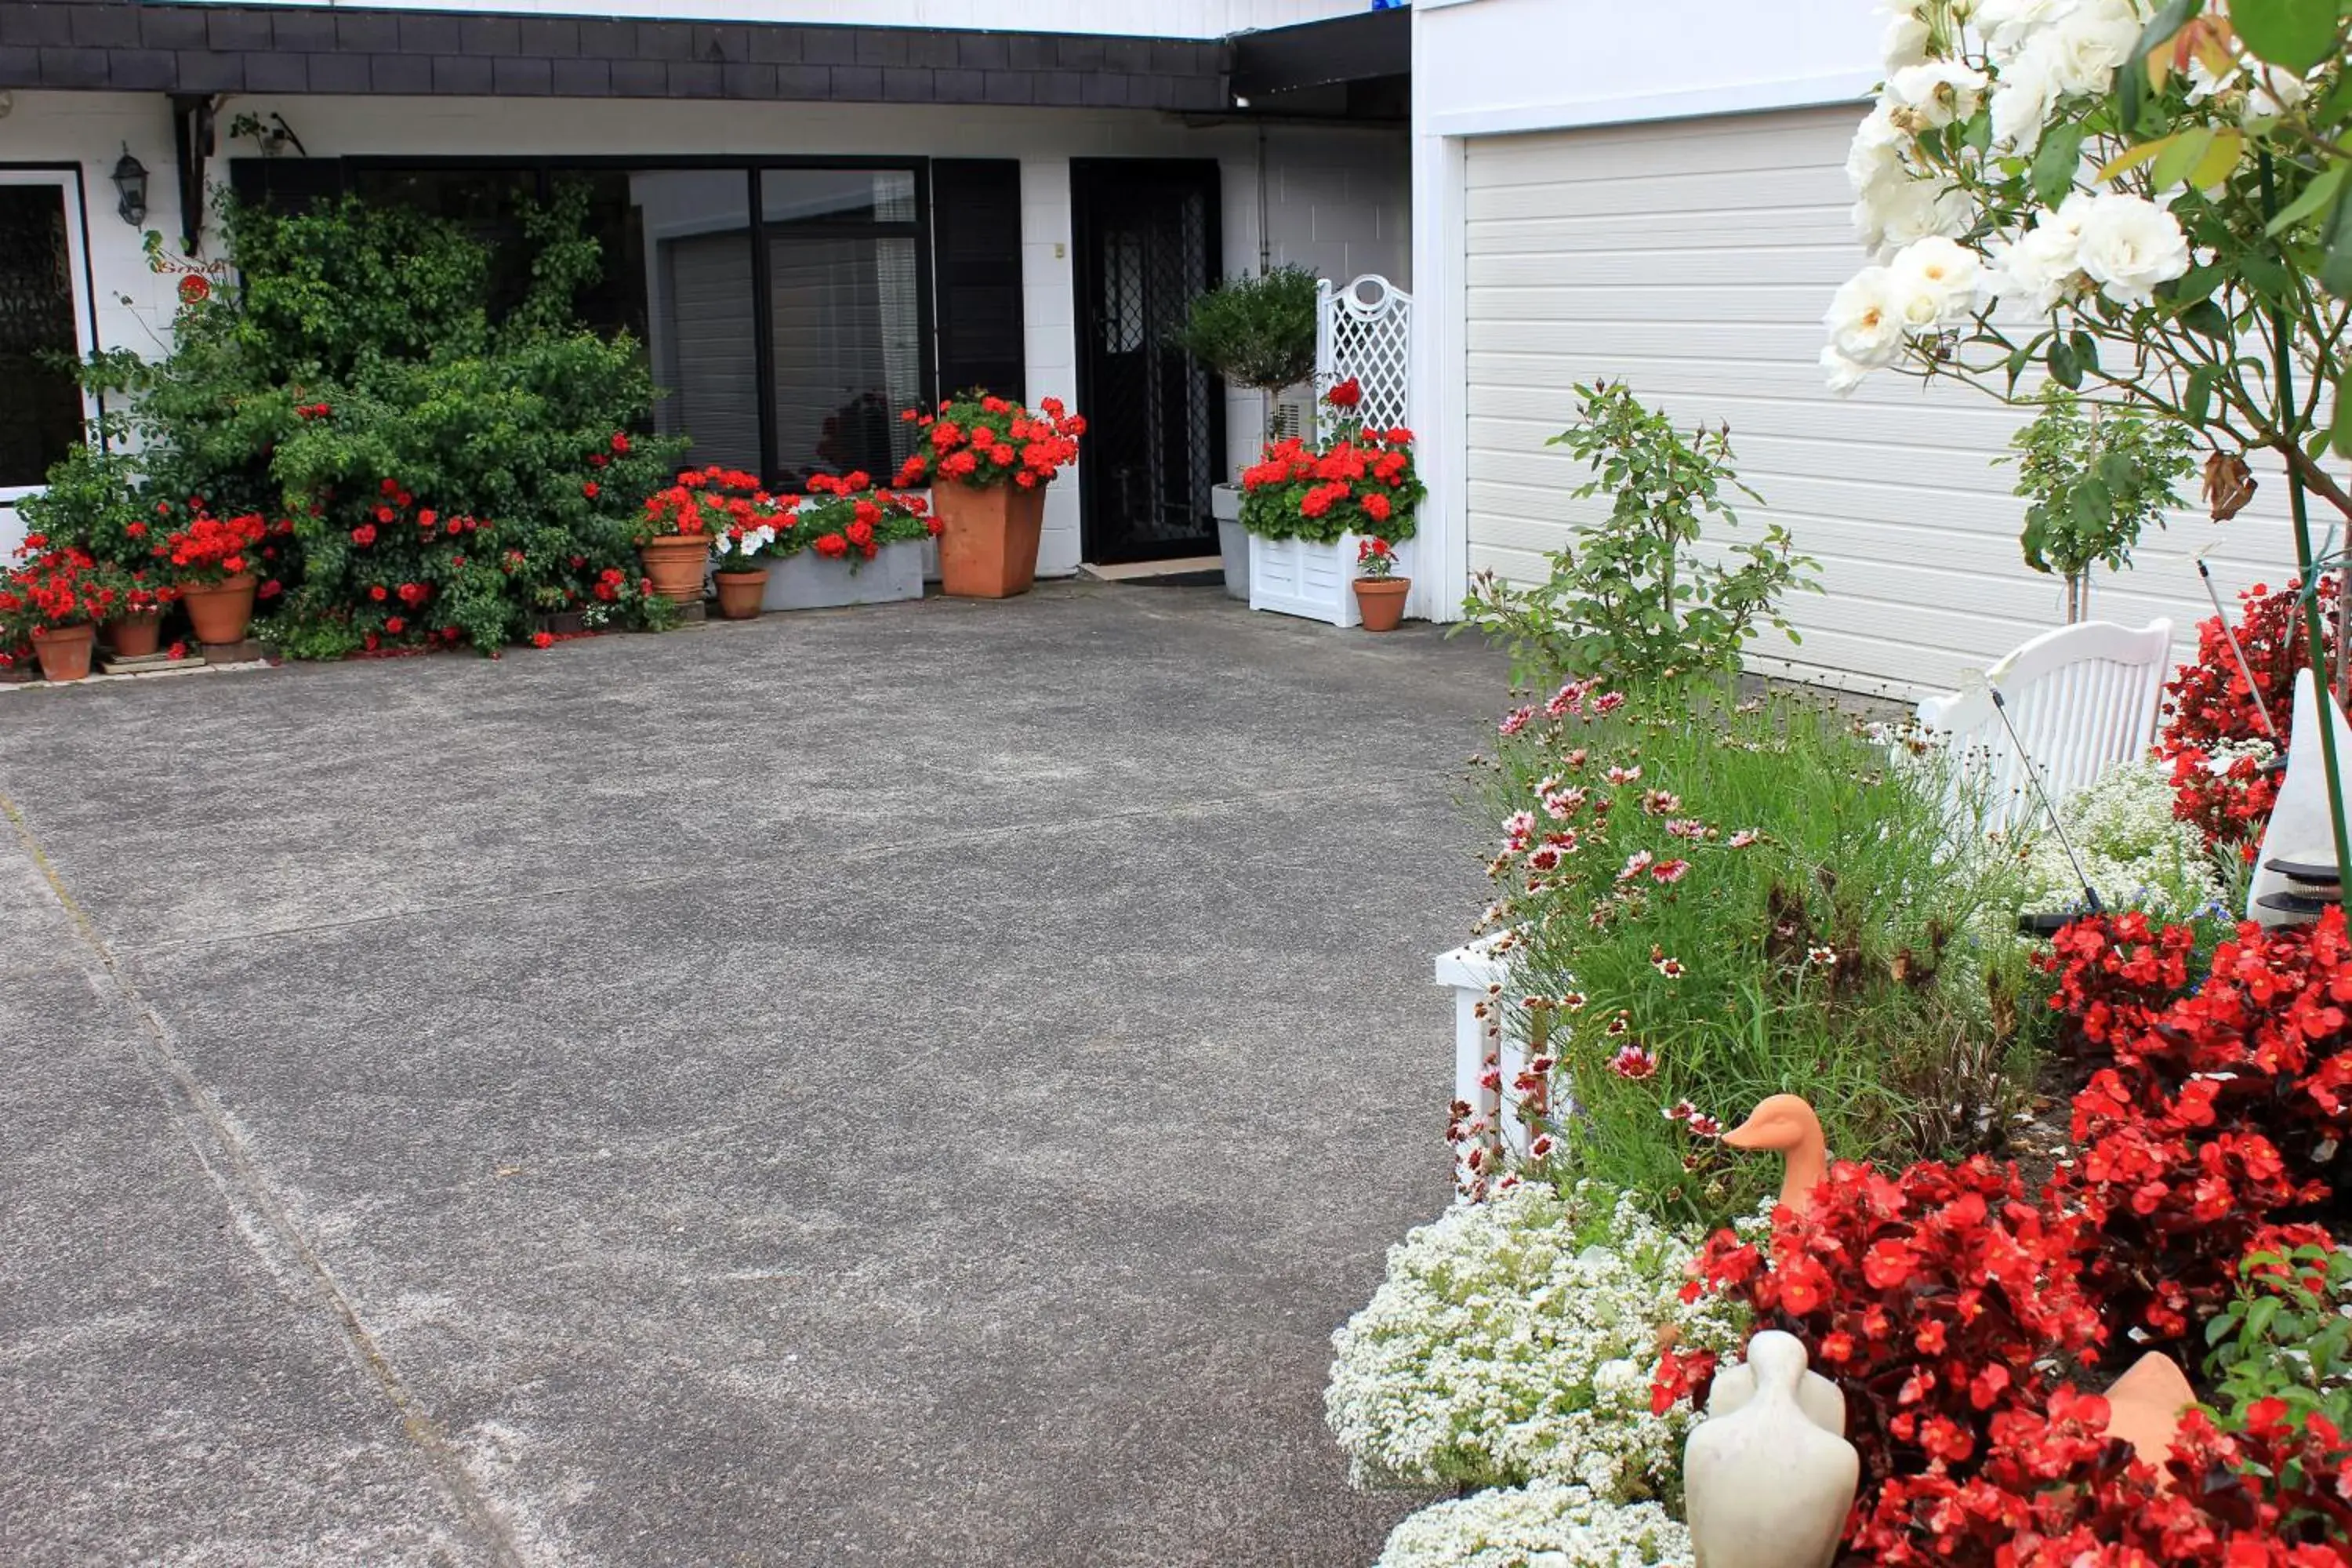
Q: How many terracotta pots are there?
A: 7